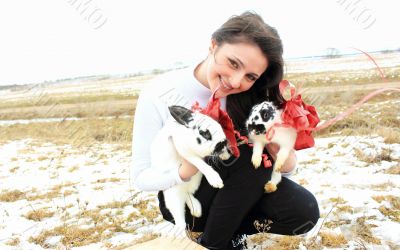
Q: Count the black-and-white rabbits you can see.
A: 2